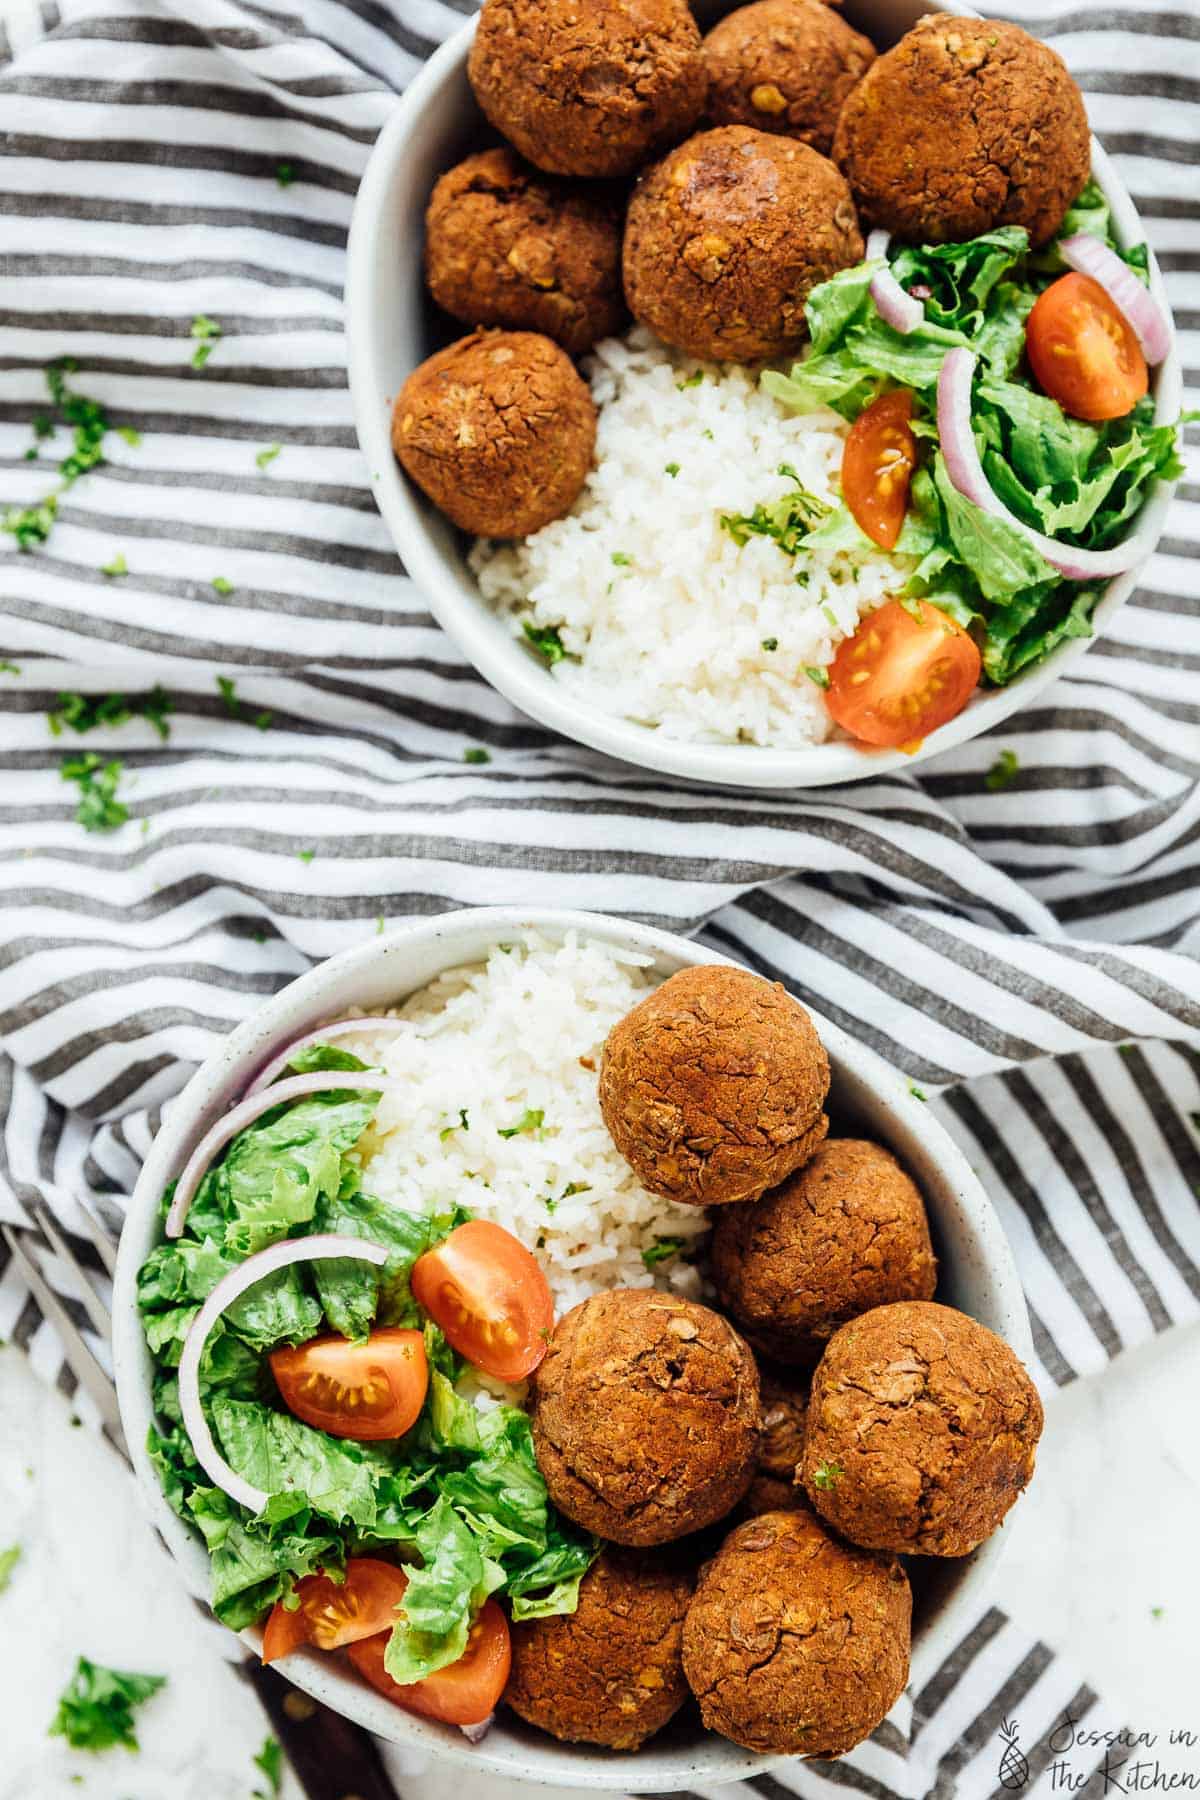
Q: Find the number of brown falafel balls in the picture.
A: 13